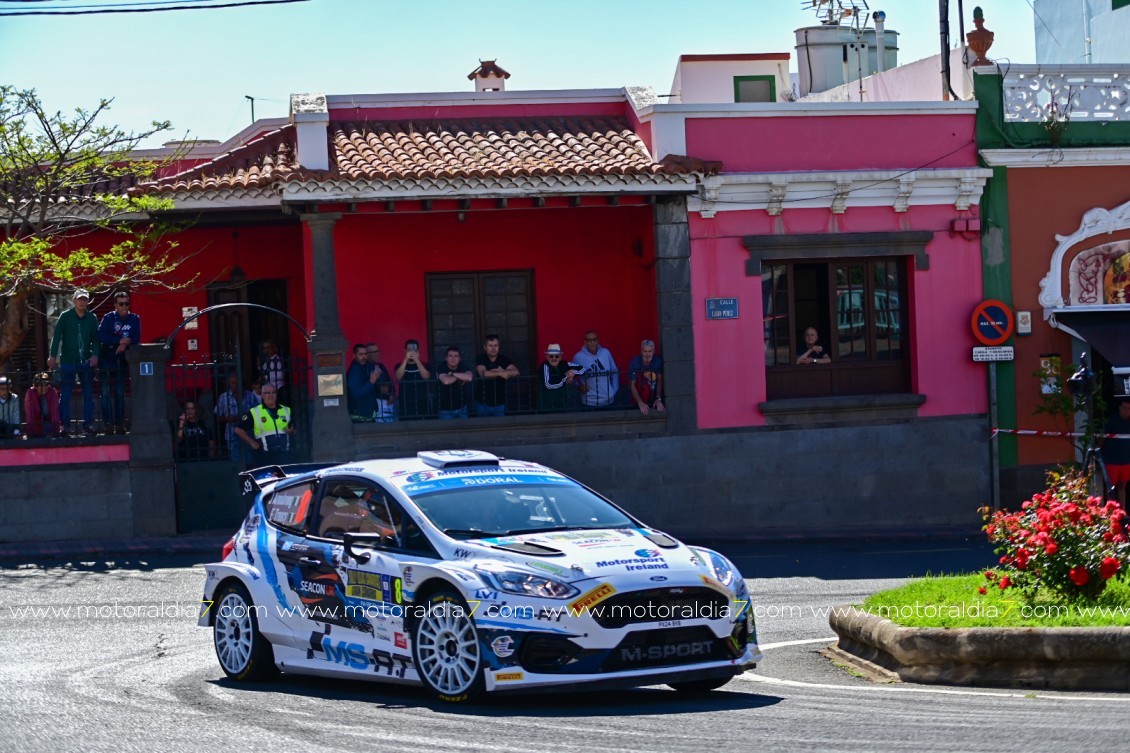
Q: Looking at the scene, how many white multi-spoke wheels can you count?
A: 2